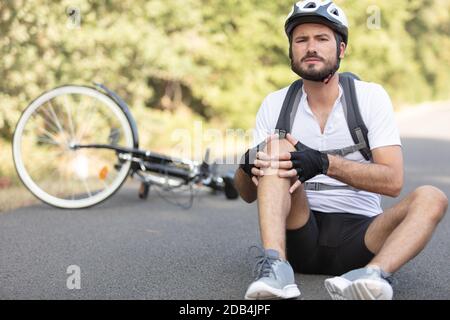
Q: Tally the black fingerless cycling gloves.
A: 2